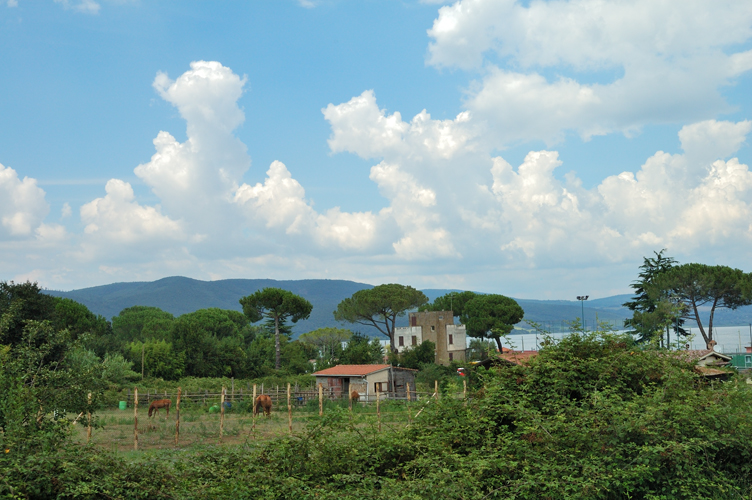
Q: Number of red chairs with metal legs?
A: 0